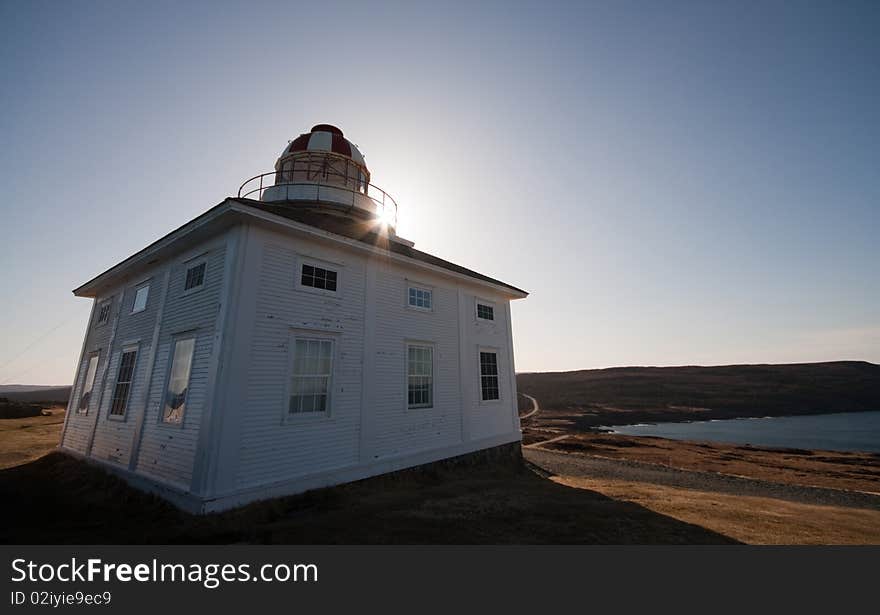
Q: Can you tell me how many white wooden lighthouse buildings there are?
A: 1